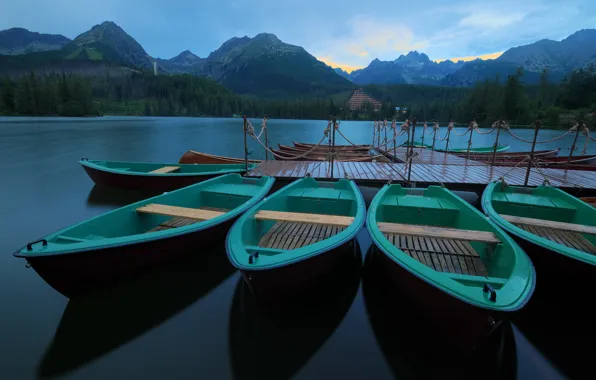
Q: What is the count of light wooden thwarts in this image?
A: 5